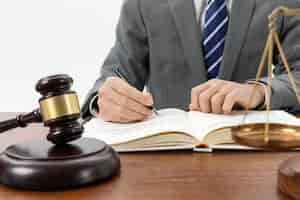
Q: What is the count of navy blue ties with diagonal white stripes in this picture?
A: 1